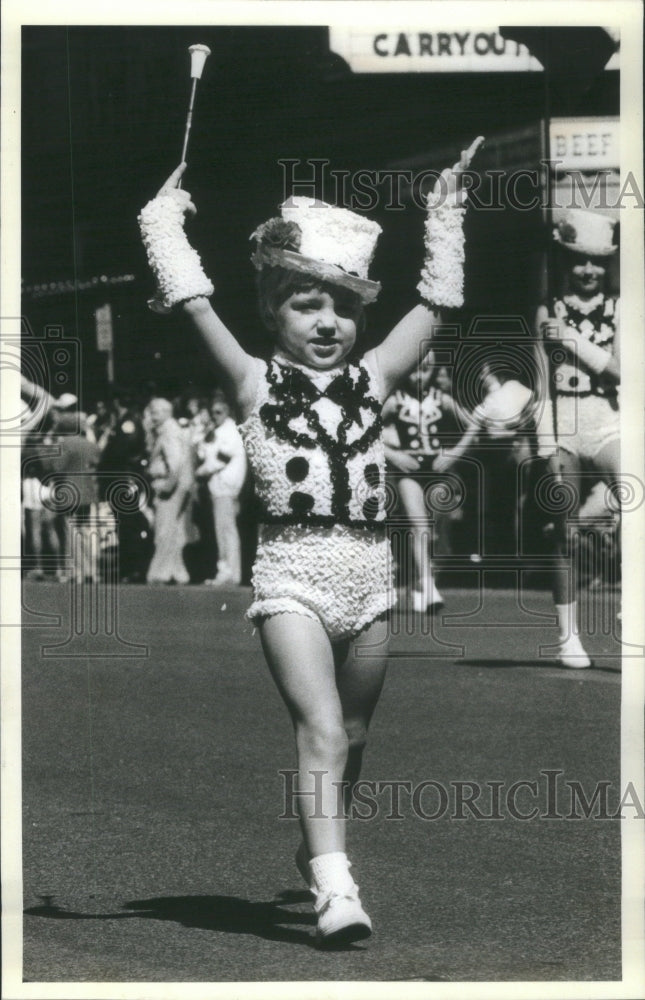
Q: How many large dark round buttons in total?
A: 4